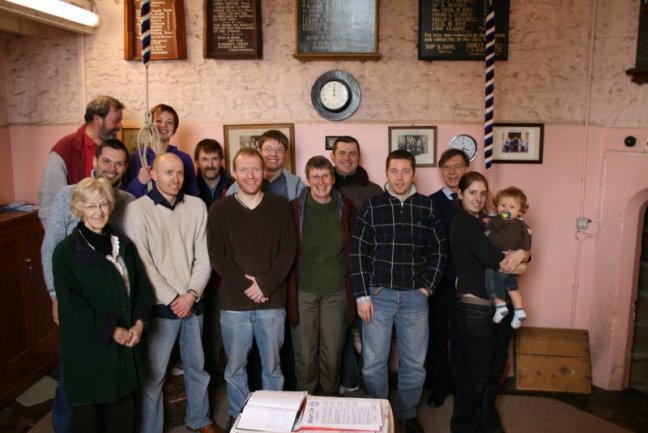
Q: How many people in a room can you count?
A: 14